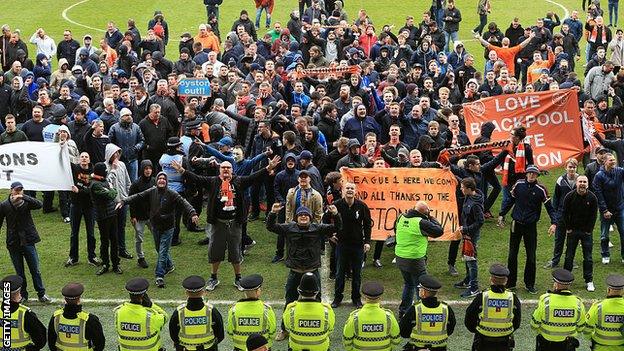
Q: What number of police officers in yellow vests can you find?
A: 11